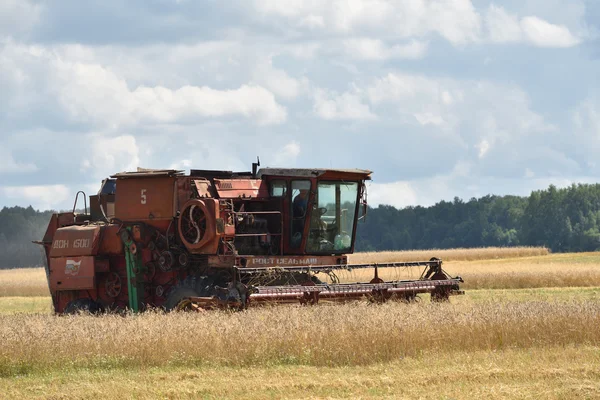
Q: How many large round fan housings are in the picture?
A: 1